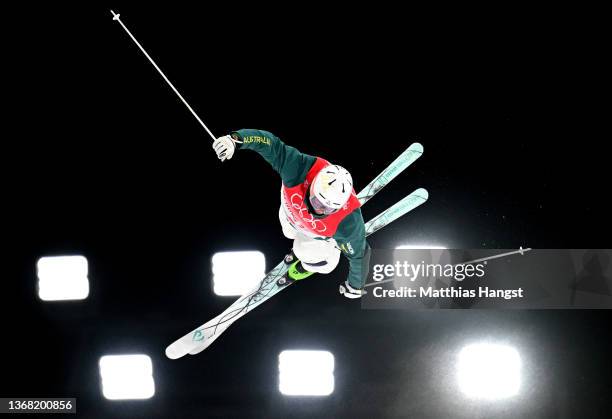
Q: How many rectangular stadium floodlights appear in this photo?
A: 6